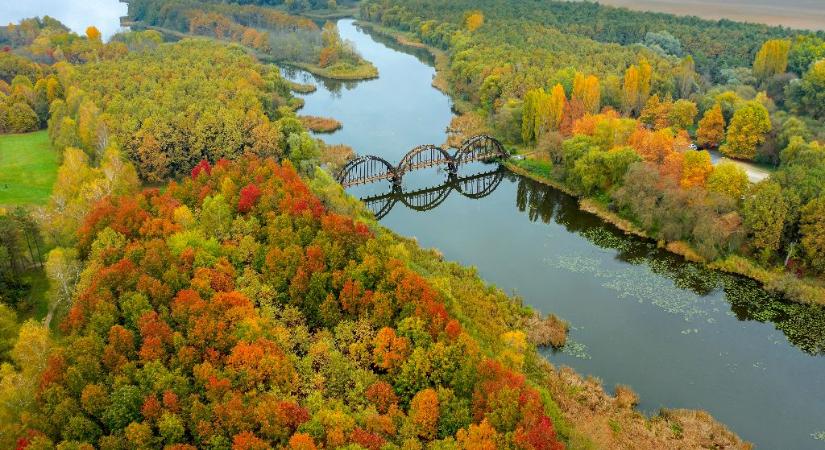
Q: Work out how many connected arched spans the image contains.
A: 3